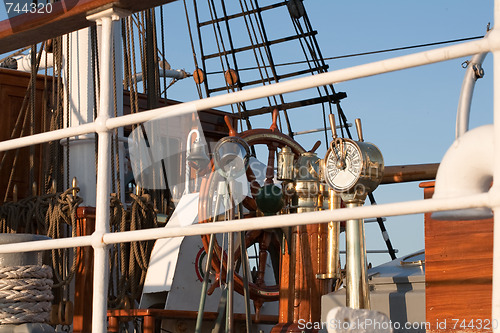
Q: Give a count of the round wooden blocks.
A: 2